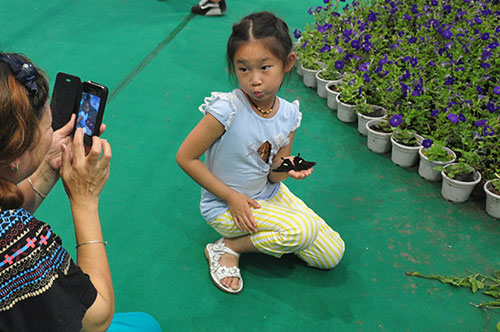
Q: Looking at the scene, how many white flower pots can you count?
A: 11